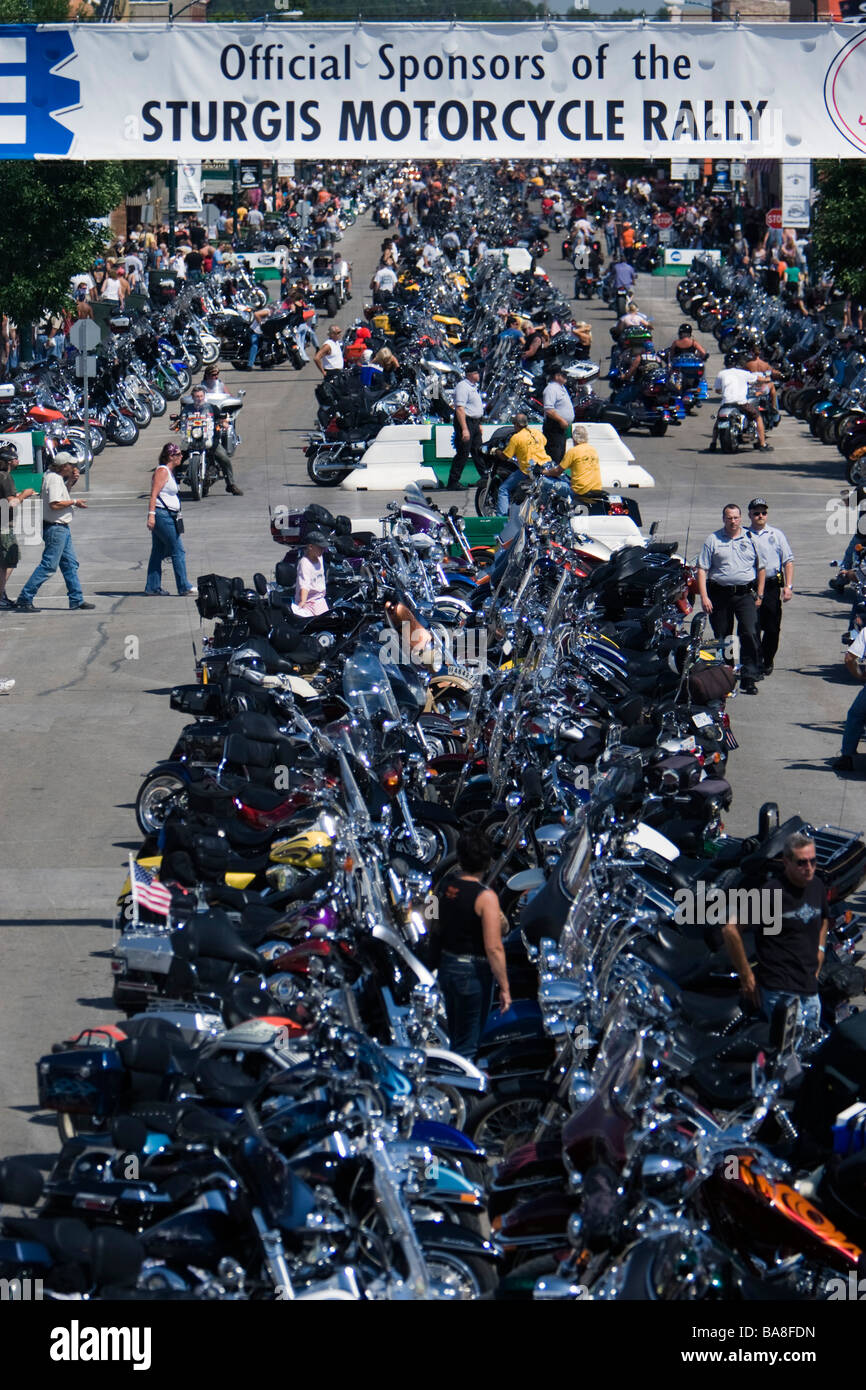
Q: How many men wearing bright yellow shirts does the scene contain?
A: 2